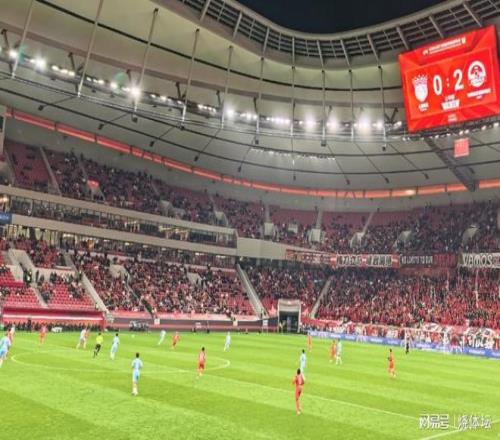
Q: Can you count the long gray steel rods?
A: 10